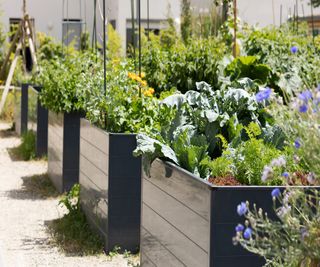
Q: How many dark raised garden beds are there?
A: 5